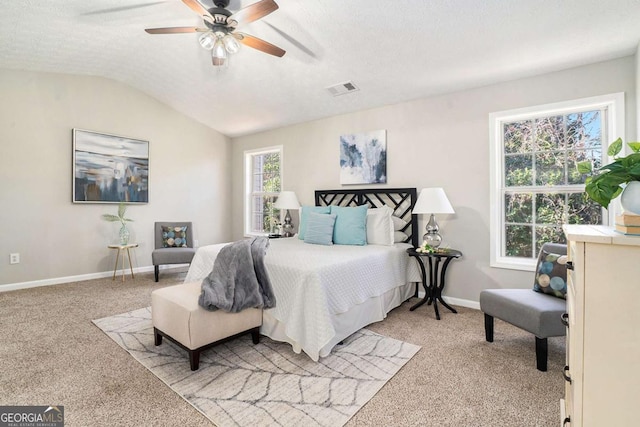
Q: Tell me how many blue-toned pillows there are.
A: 3